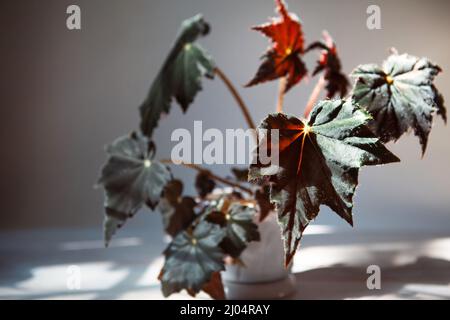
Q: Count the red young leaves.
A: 2